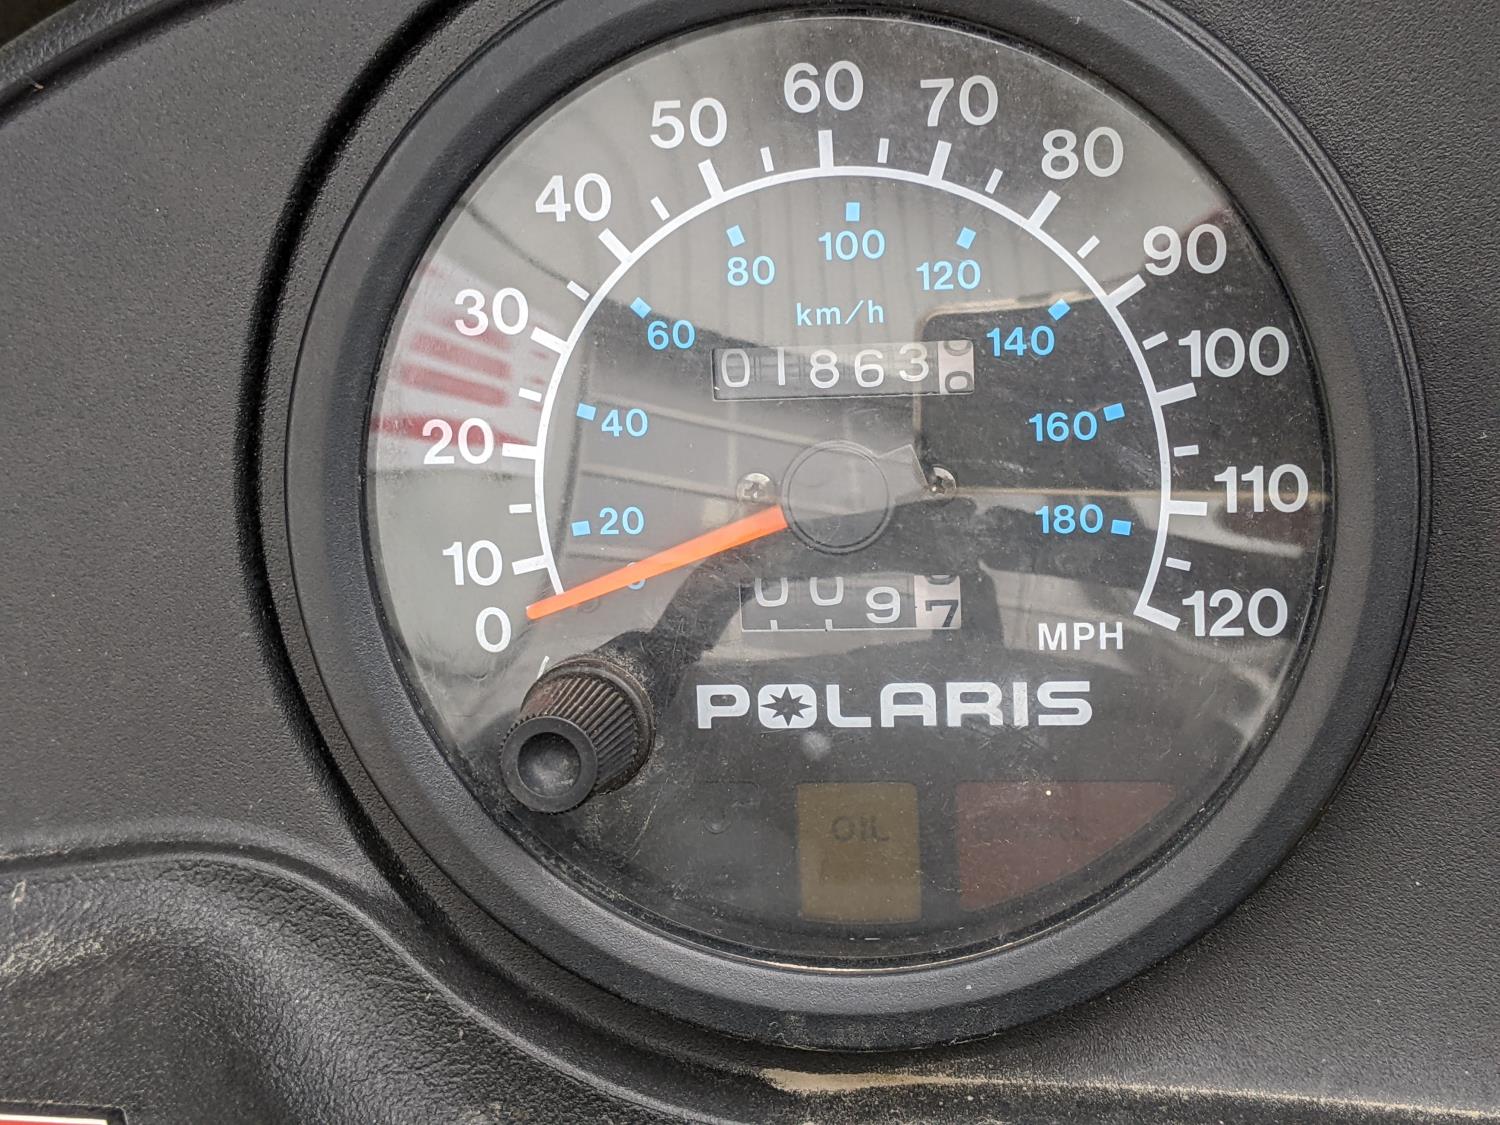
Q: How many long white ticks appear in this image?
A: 12